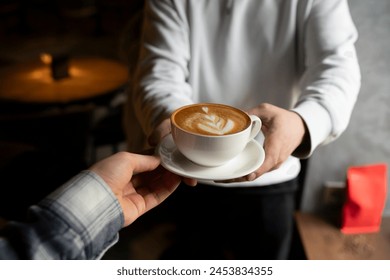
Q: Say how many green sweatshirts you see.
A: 0